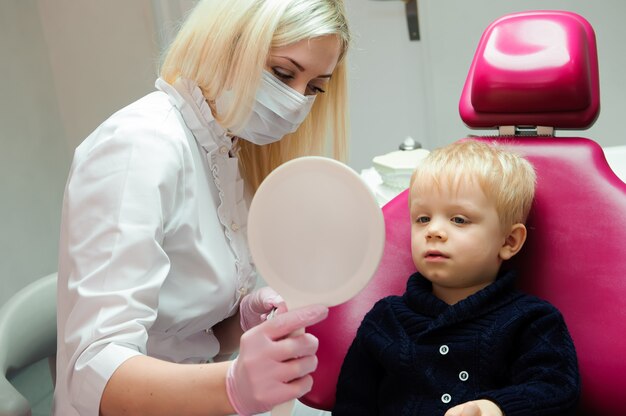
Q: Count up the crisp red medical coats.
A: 0